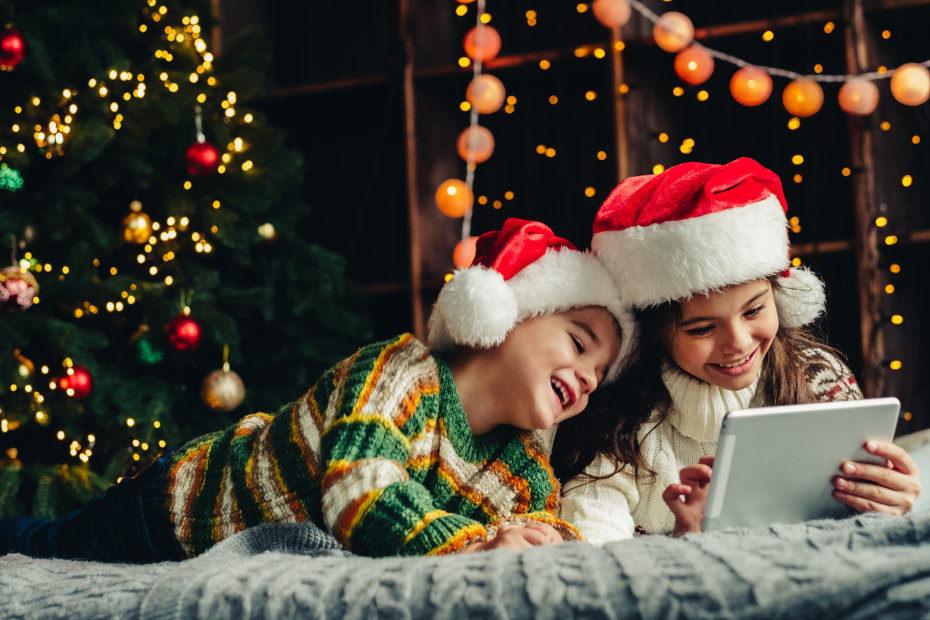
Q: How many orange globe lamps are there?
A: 12